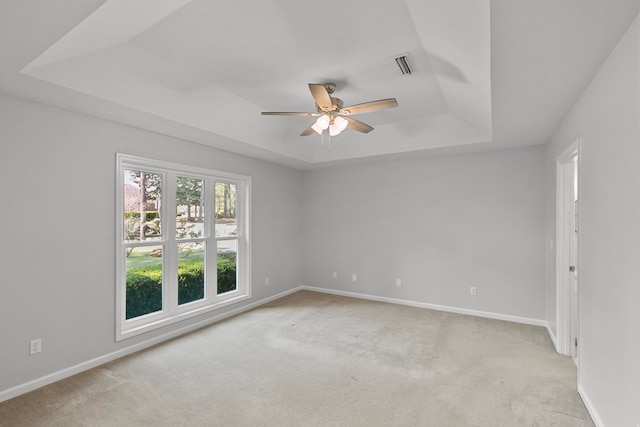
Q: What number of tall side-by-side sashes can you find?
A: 3